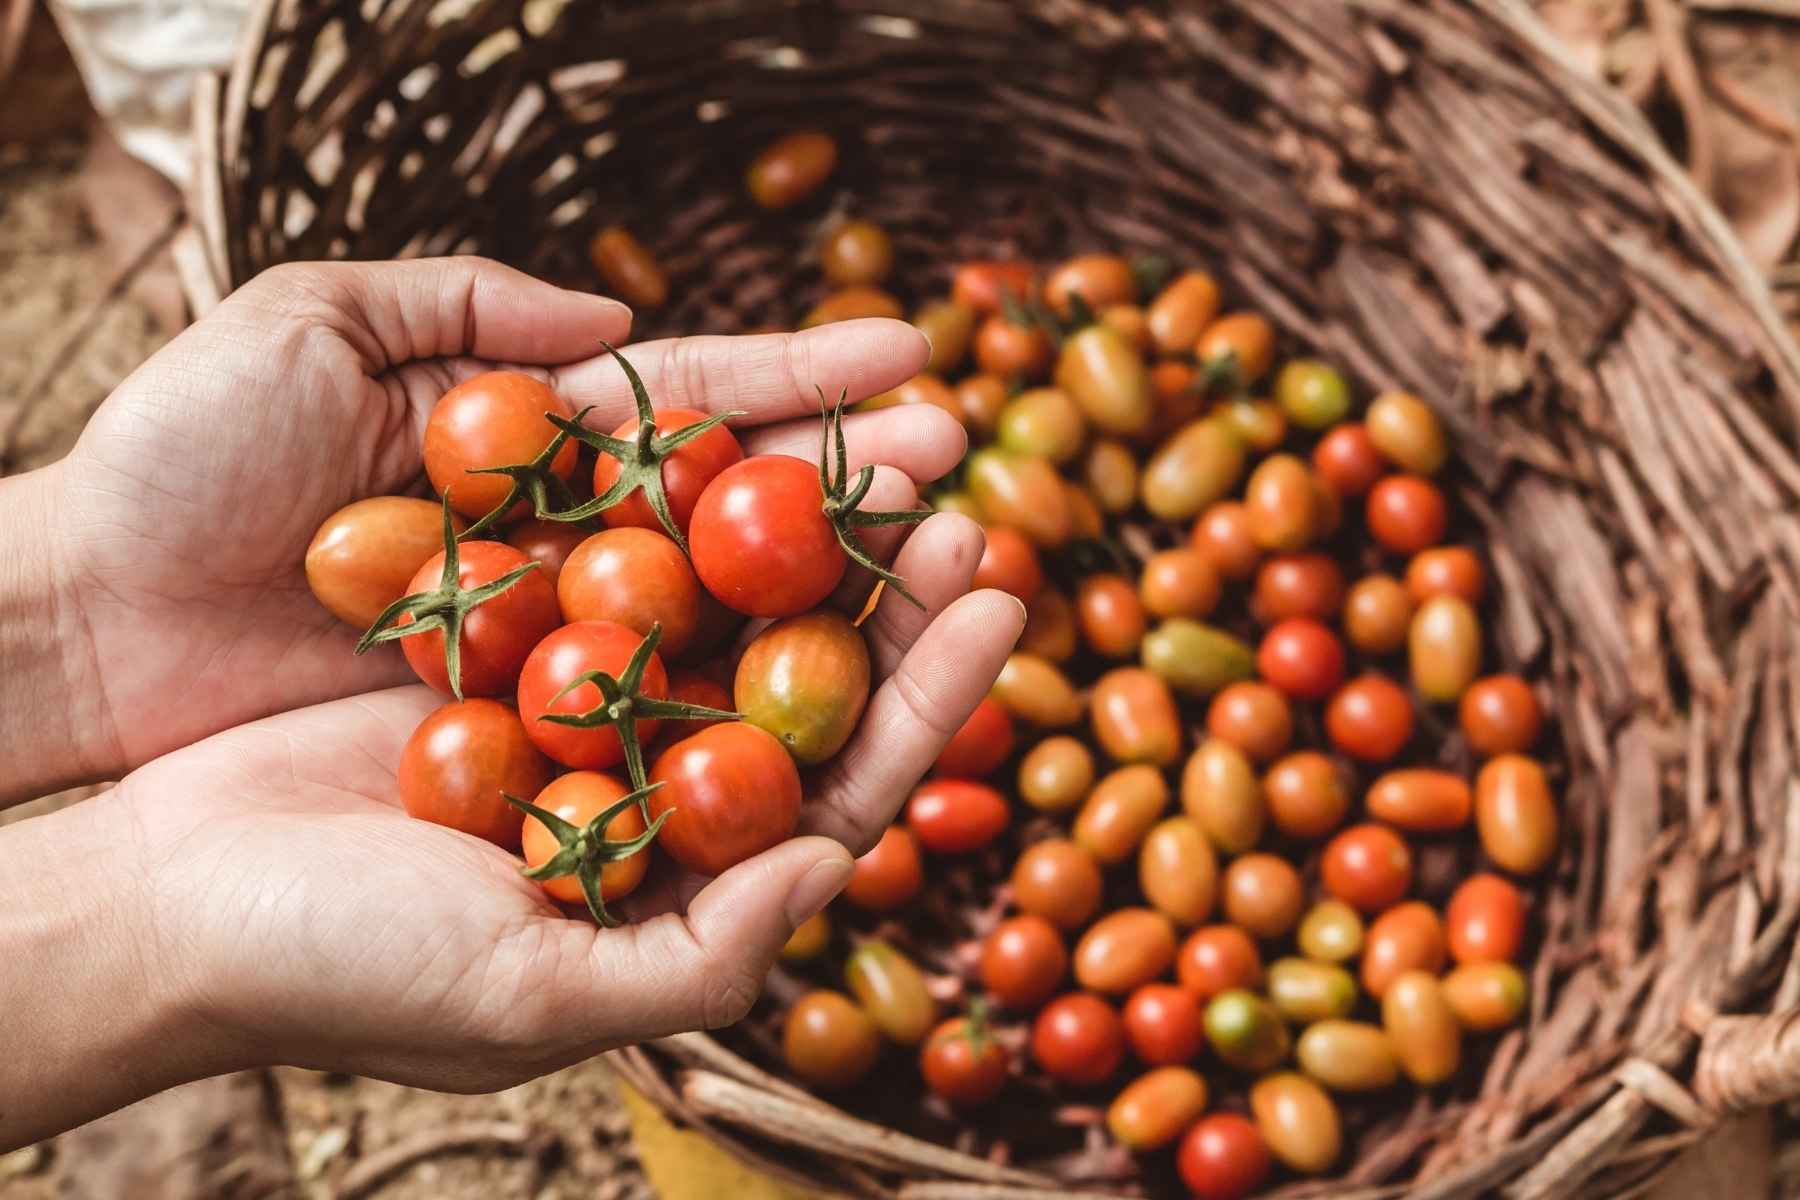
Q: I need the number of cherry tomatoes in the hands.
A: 13